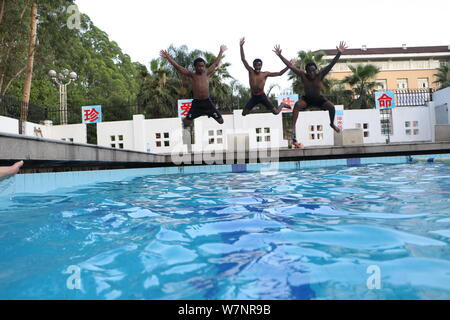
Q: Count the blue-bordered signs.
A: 4